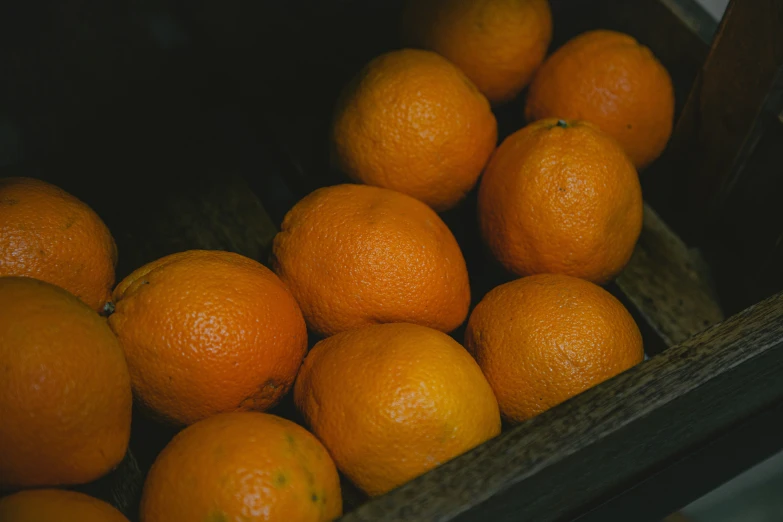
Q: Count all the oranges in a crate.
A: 12